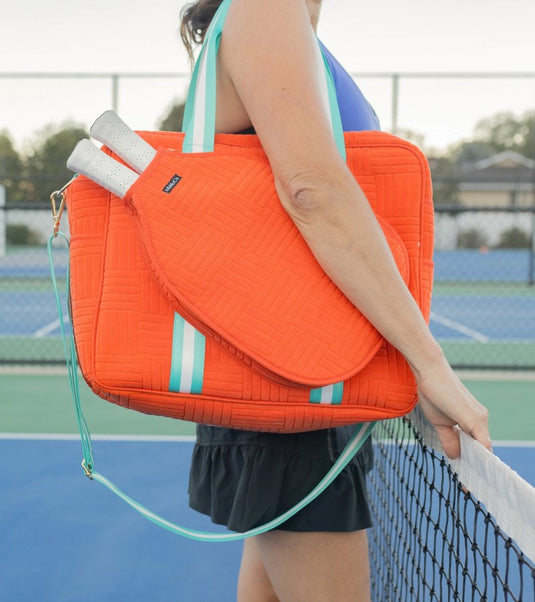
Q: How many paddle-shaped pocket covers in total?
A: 1